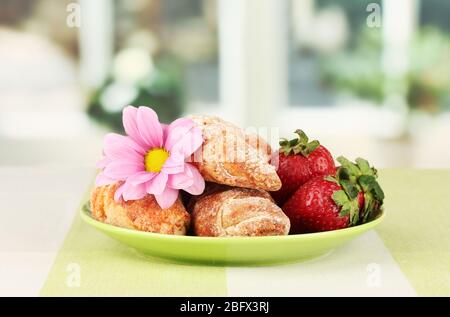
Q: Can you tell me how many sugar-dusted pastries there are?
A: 3